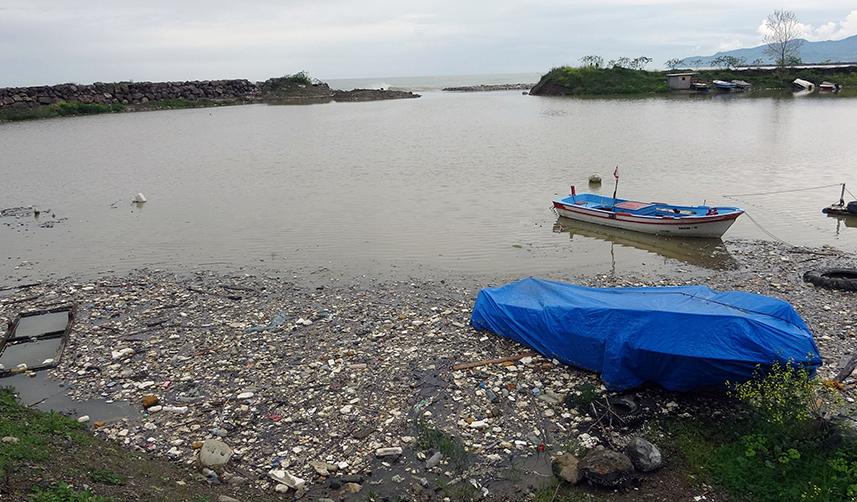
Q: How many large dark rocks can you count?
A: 3